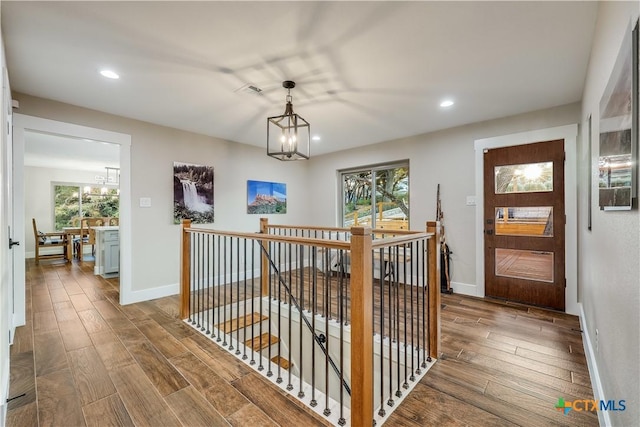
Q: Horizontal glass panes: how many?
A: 3